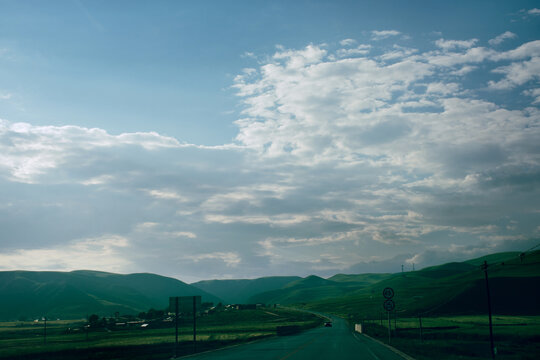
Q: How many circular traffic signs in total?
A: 2